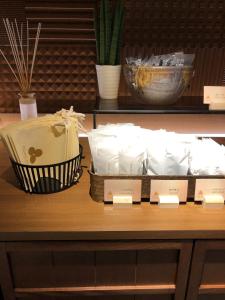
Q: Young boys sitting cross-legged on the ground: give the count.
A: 0